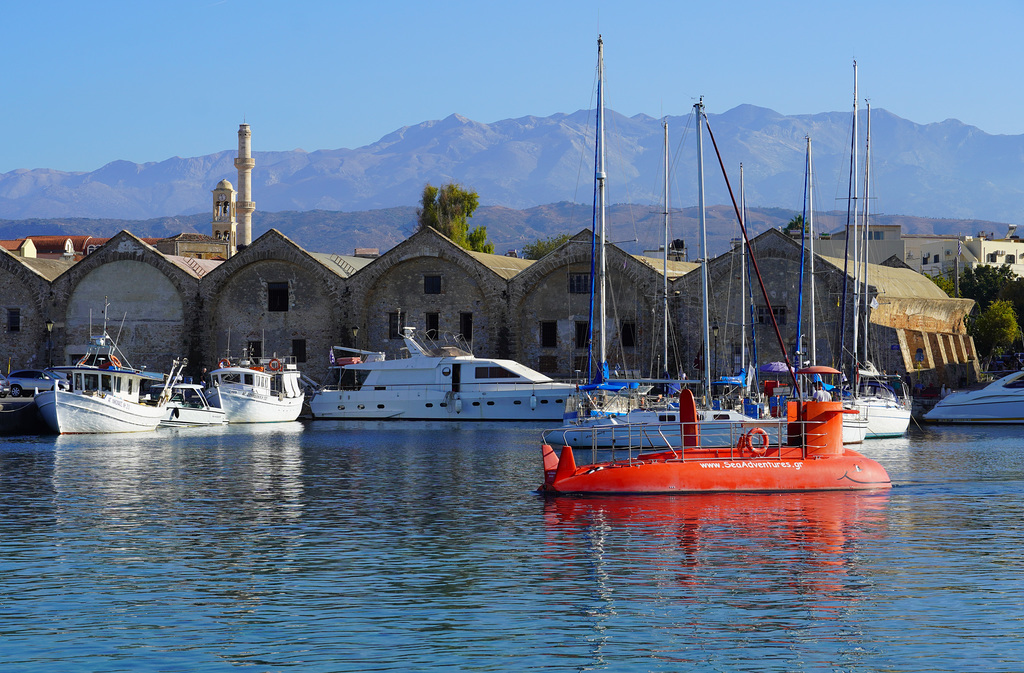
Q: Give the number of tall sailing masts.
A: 7